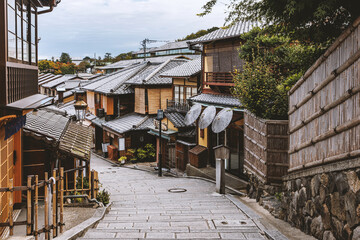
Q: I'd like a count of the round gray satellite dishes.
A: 3